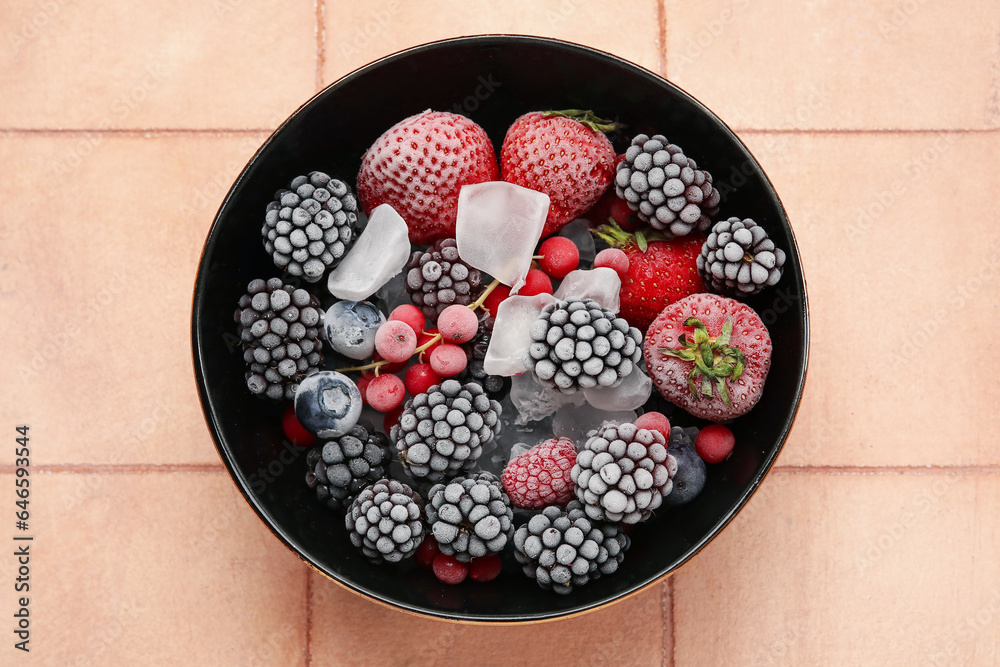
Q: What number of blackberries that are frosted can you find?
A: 12